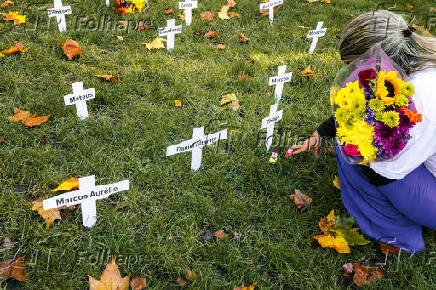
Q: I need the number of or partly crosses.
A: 11